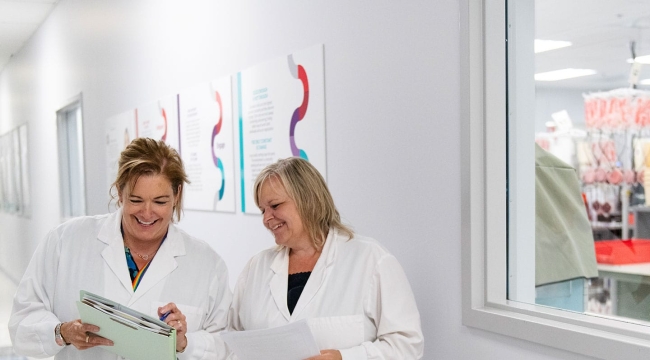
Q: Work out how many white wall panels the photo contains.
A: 4